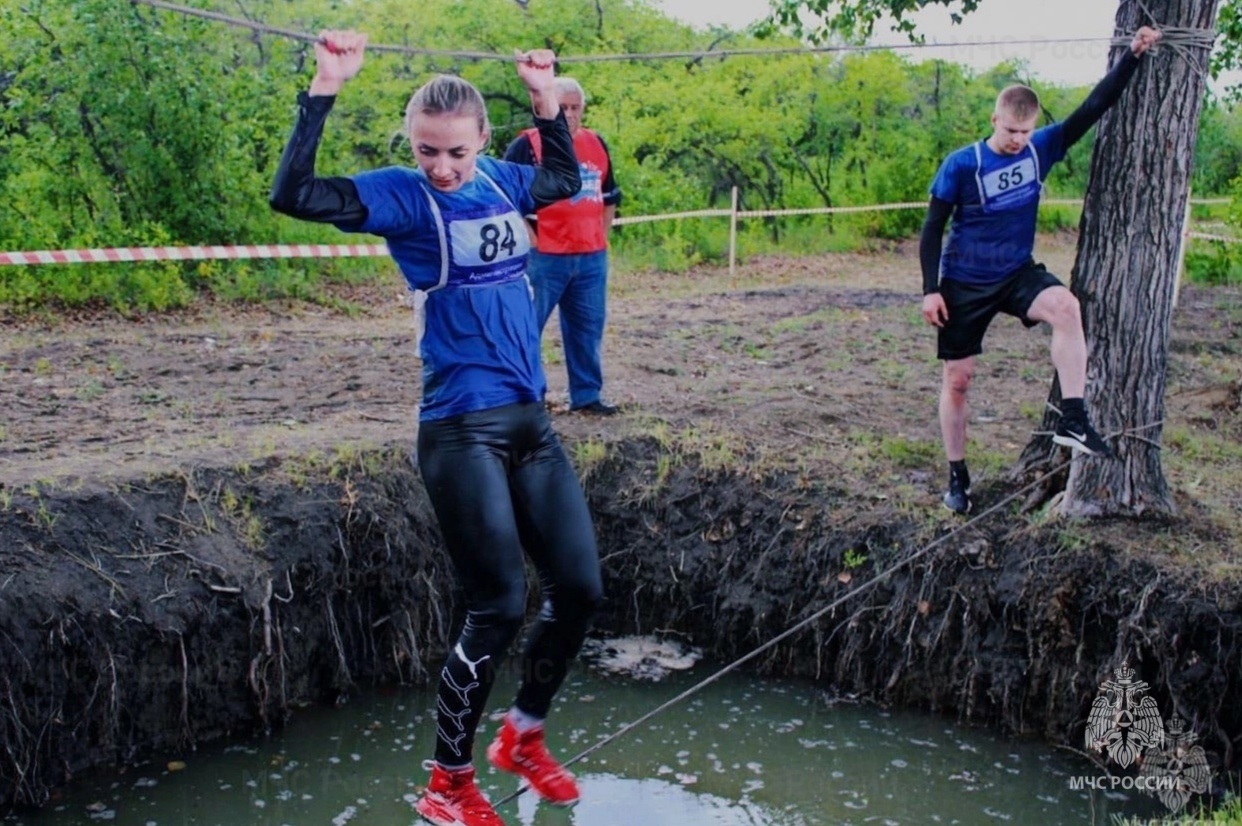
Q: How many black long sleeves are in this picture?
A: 4